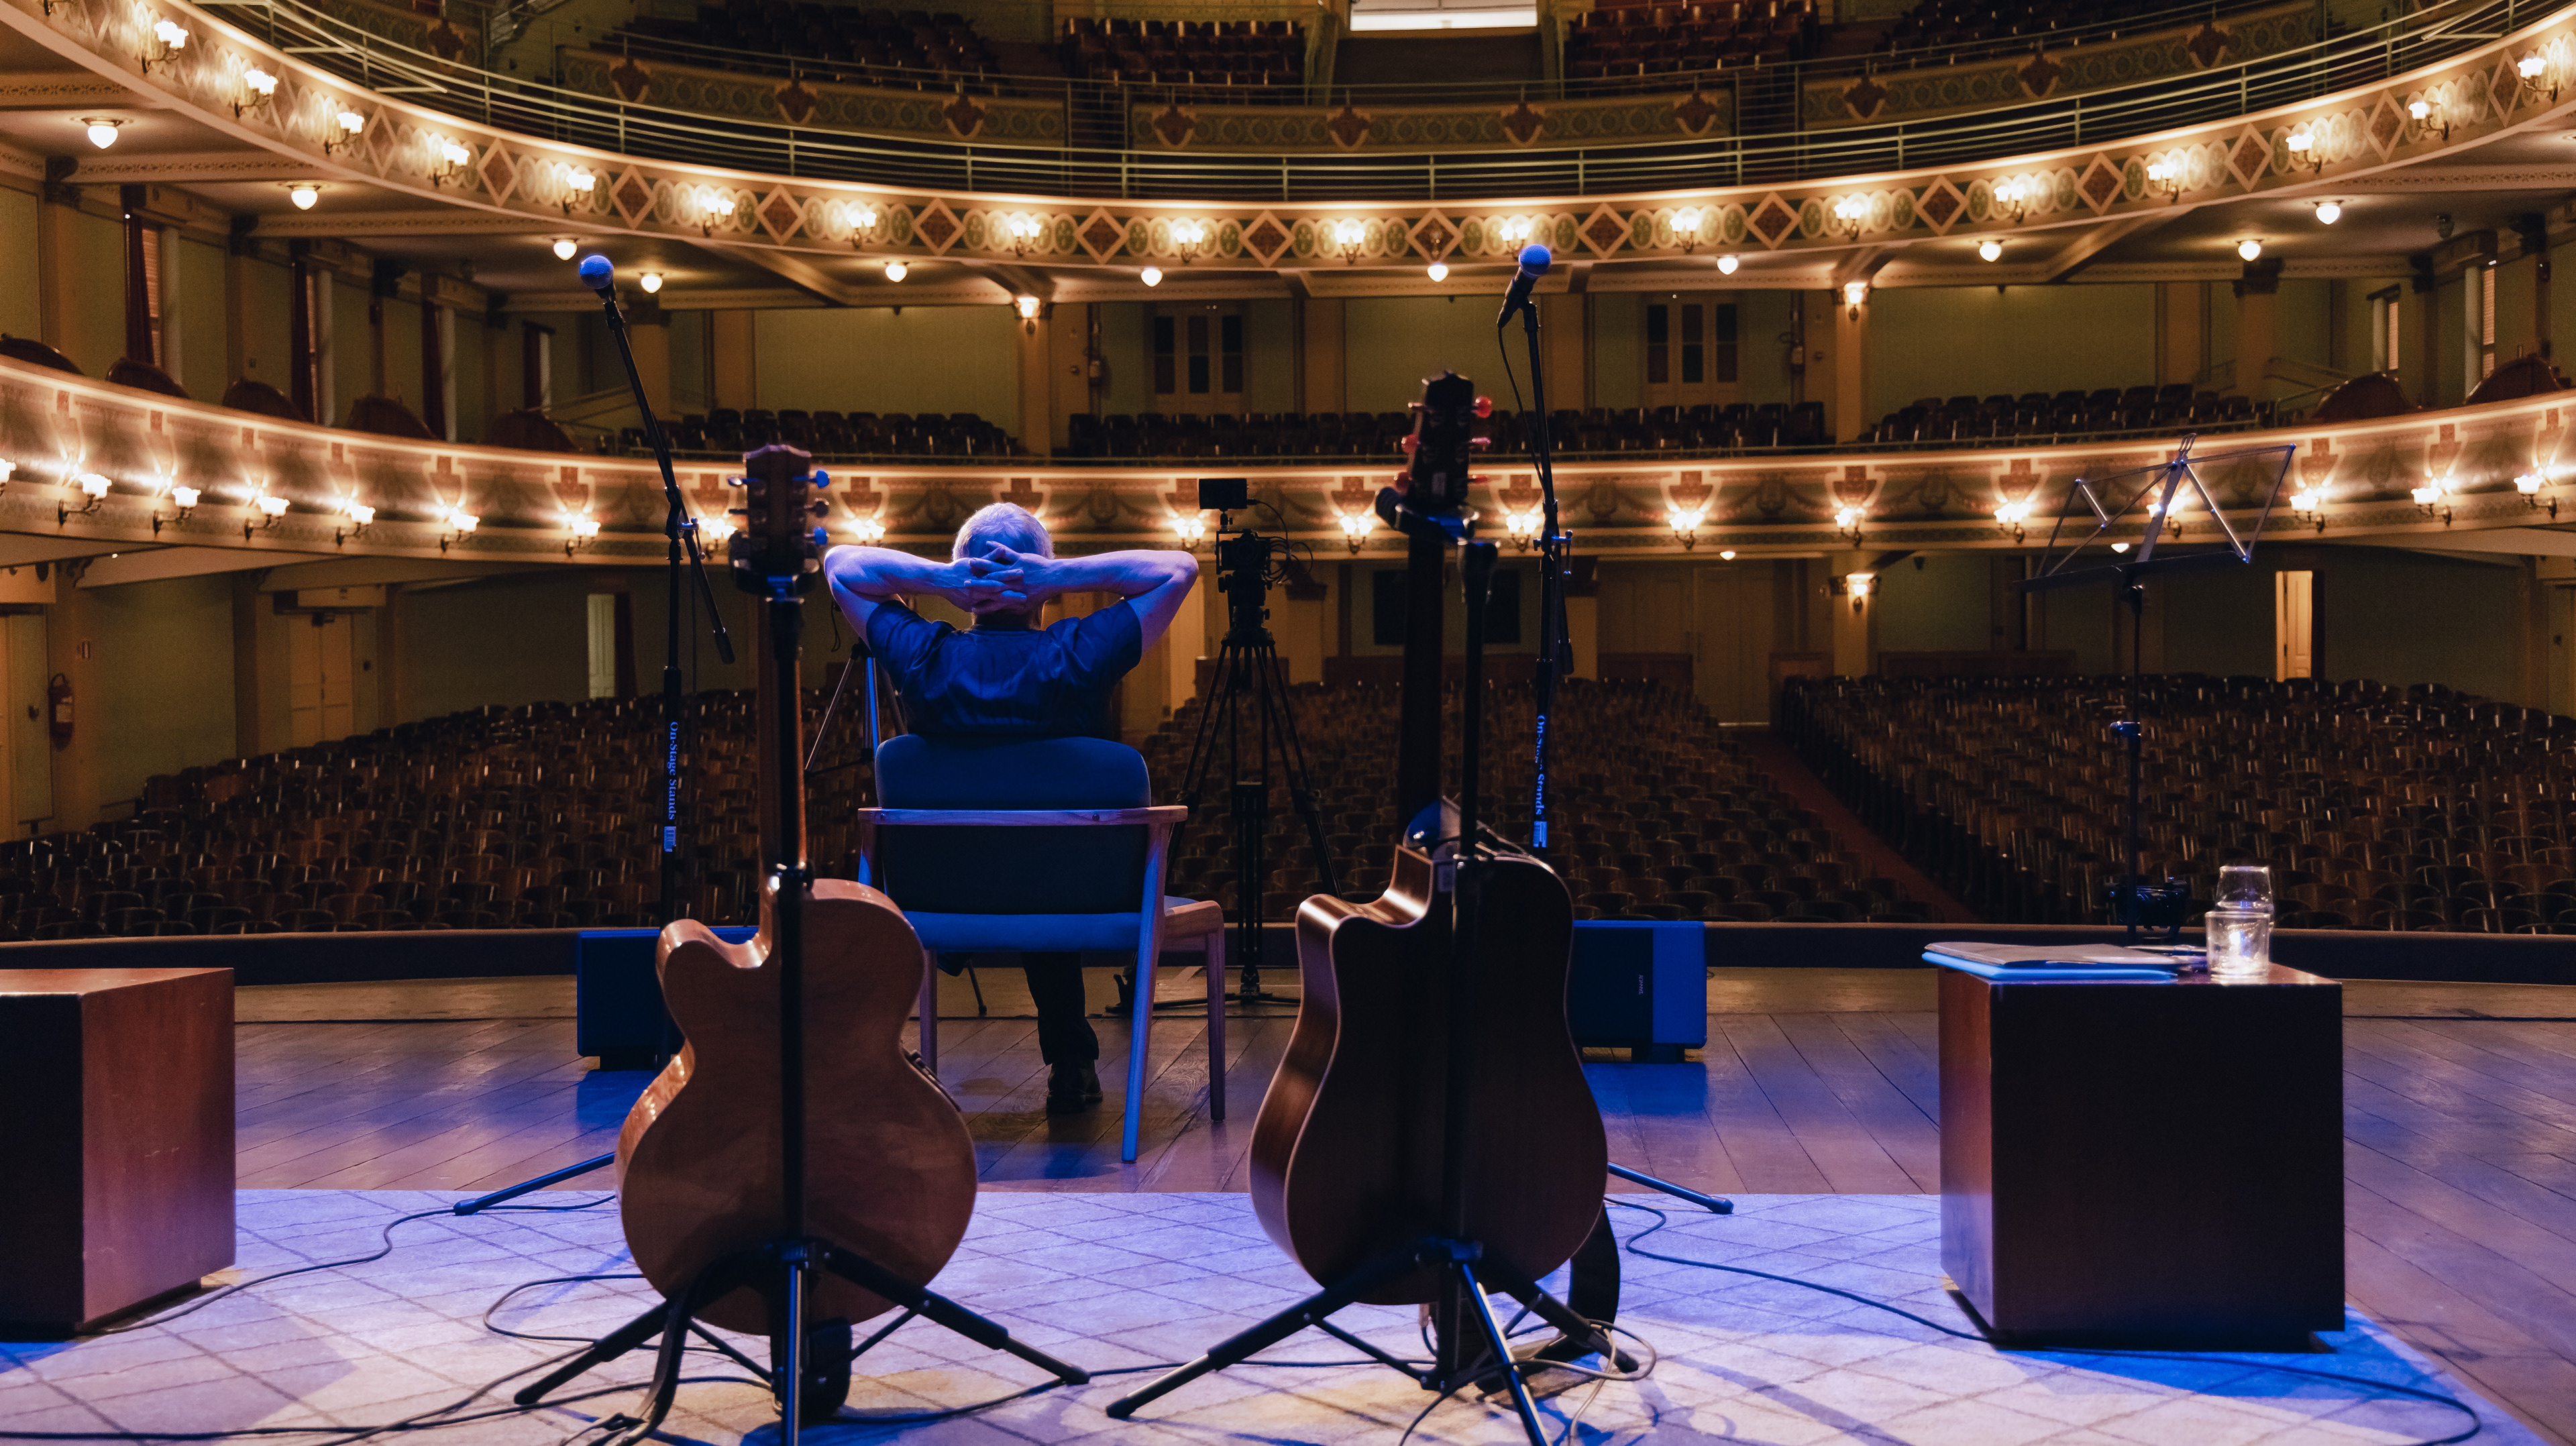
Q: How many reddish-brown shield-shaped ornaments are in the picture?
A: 11